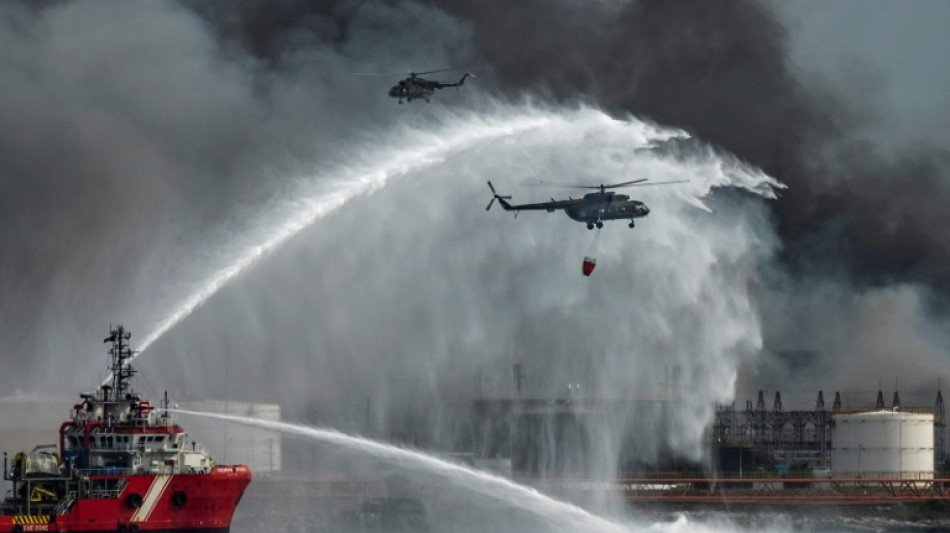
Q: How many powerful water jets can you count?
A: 2